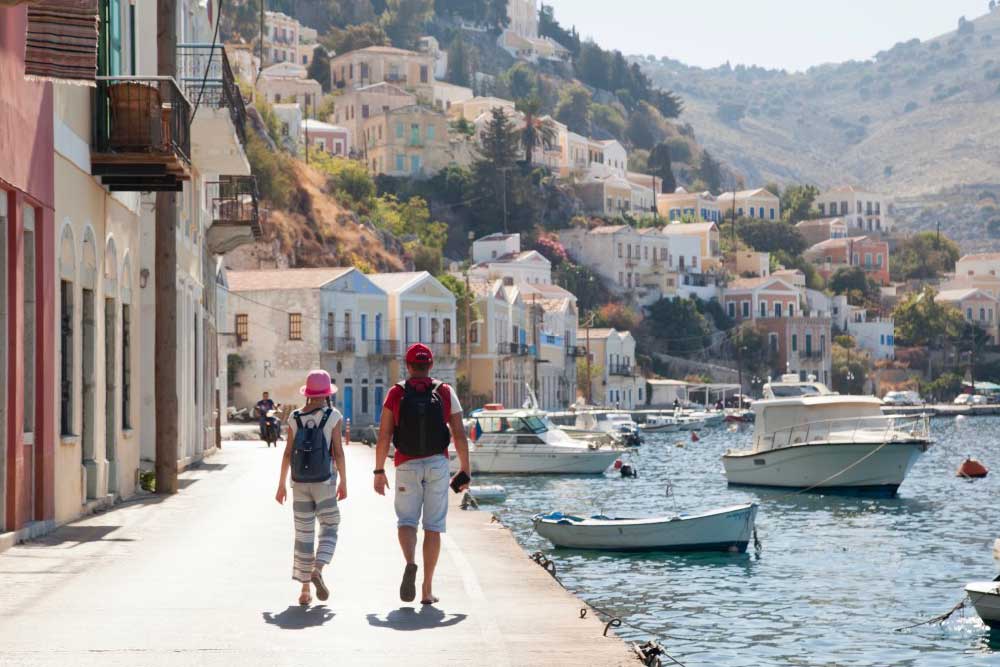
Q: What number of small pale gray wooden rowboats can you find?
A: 1